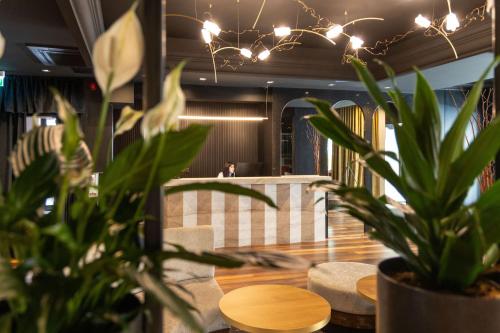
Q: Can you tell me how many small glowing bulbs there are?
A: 9